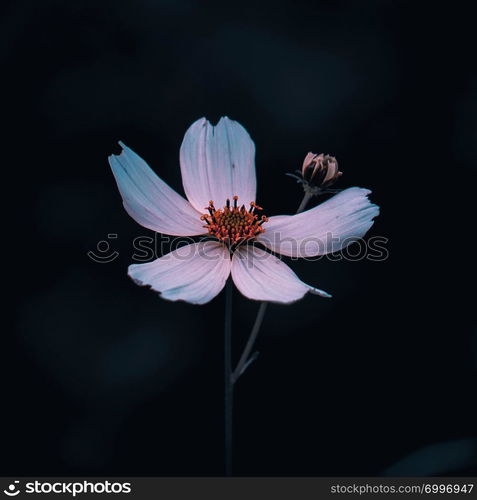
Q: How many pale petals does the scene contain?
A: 5